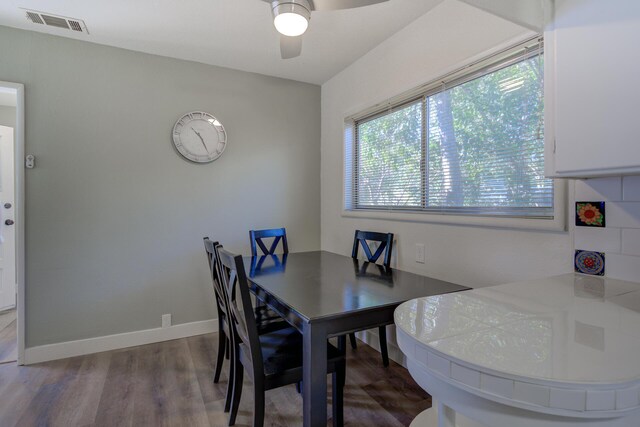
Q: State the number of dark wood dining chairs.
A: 4